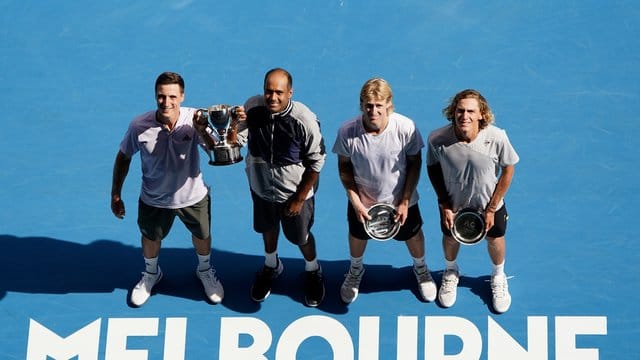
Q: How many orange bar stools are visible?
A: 0